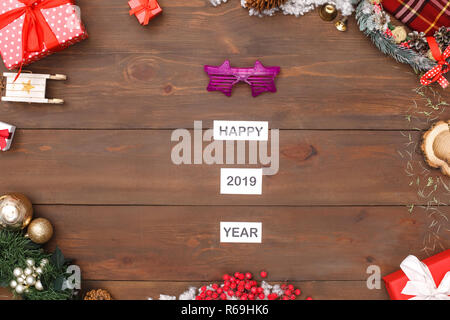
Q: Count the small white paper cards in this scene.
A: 3